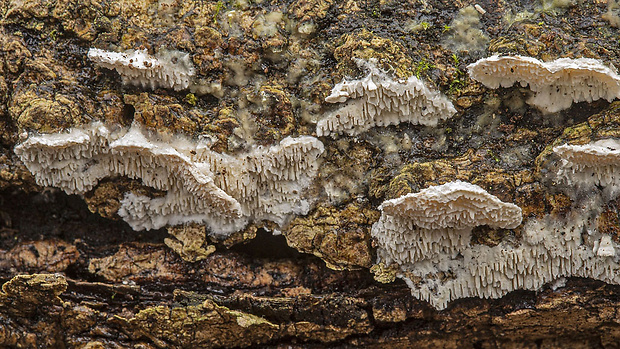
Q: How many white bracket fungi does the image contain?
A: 6